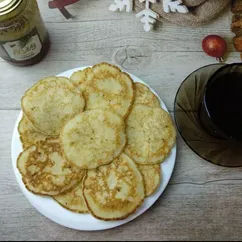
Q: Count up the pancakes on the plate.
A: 11